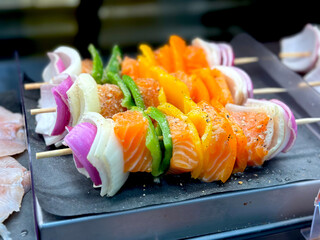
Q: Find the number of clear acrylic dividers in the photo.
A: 2